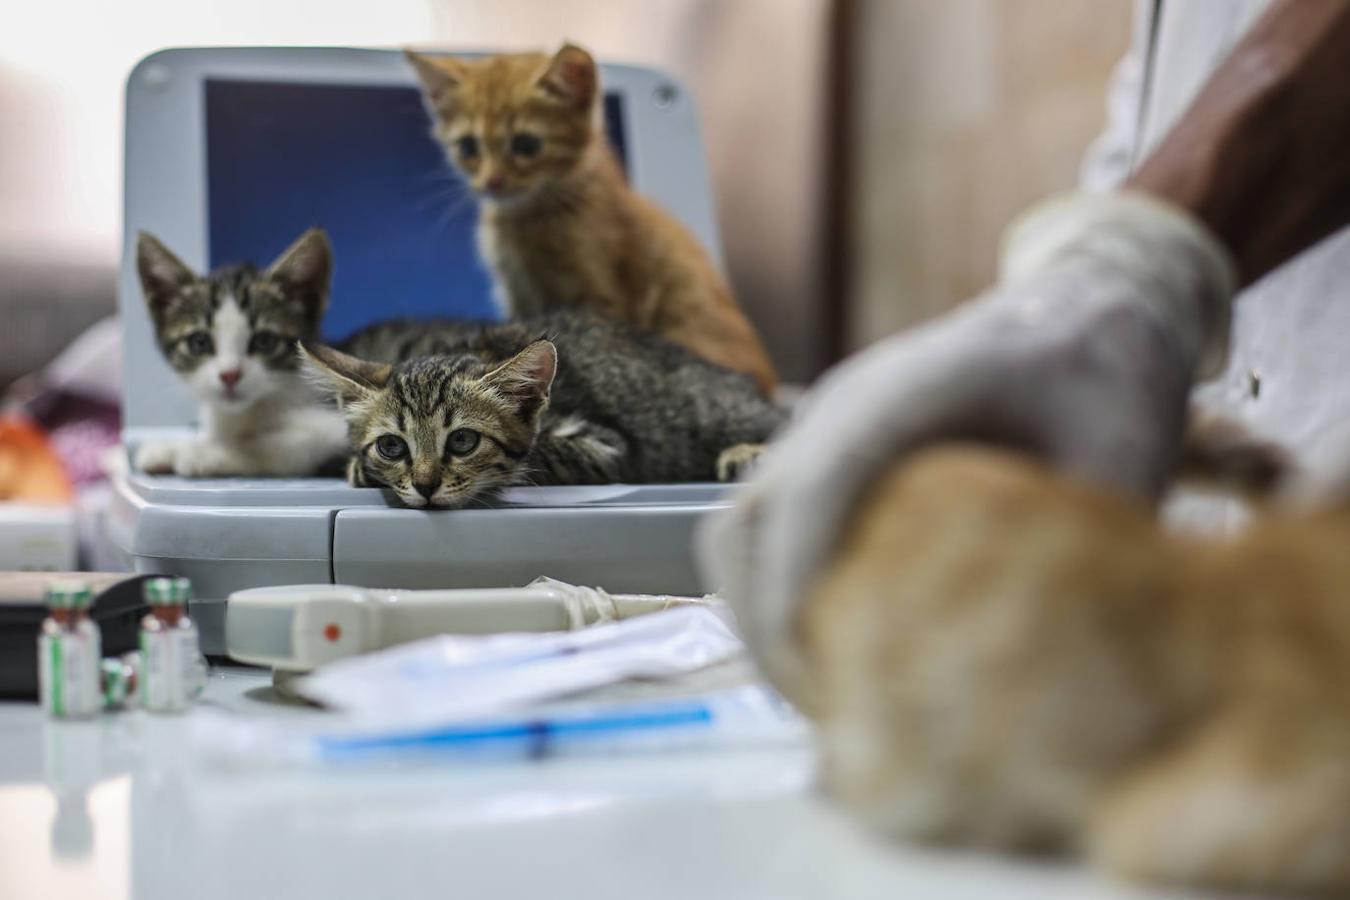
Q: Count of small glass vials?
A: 3